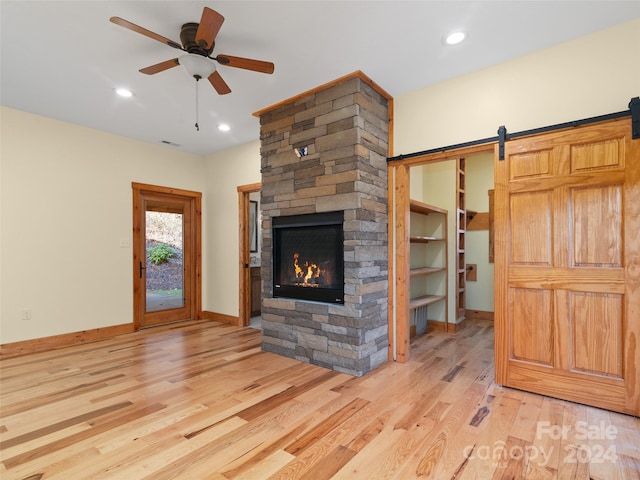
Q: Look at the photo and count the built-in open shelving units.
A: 2